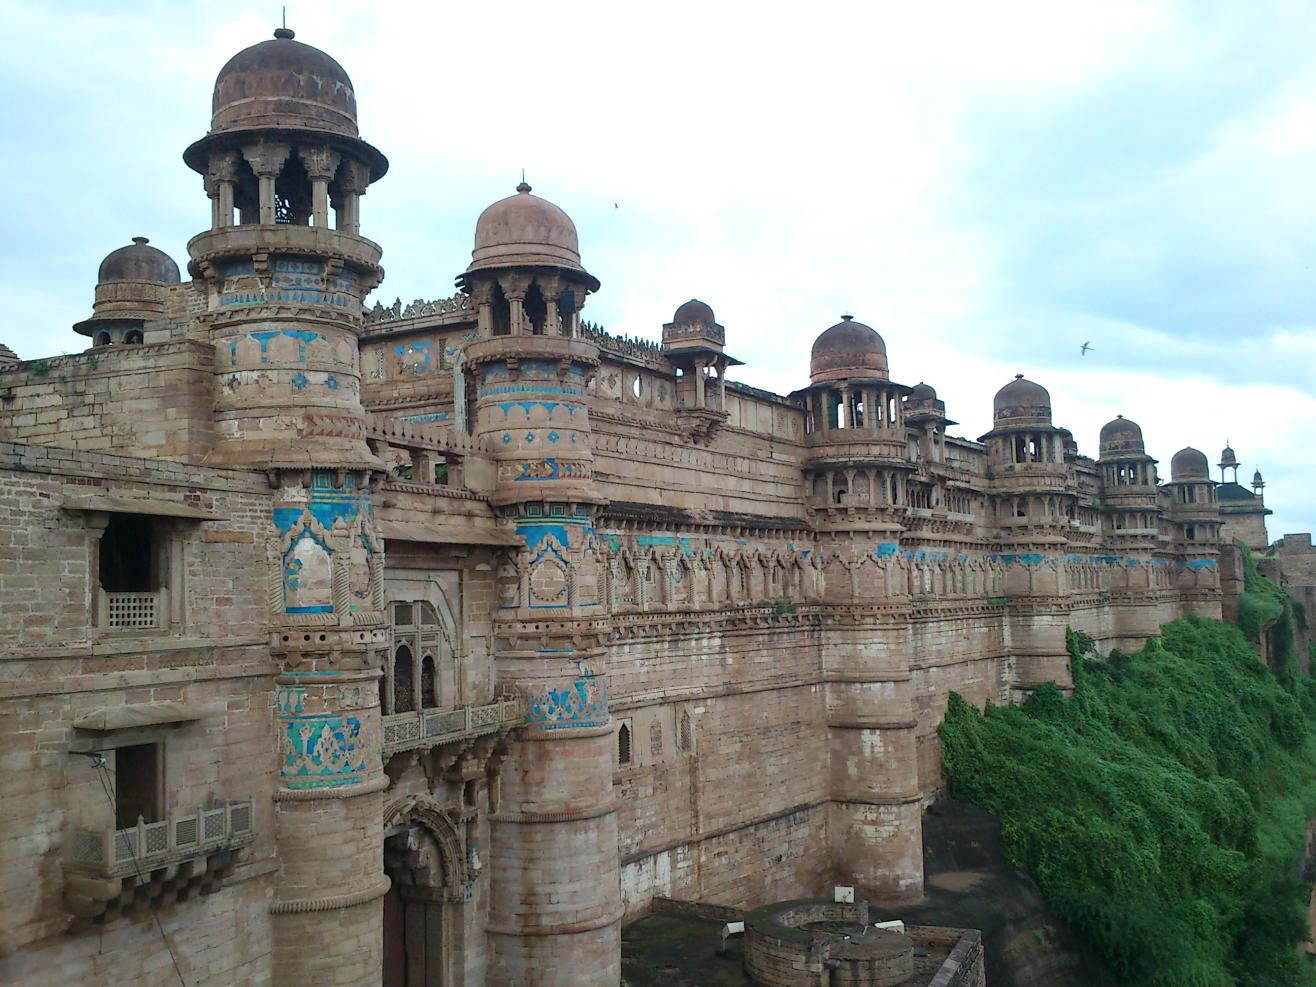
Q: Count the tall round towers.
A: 6